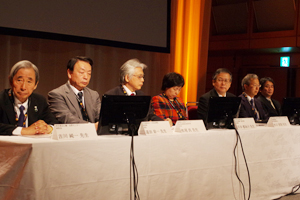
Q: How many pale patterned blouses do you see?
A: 0